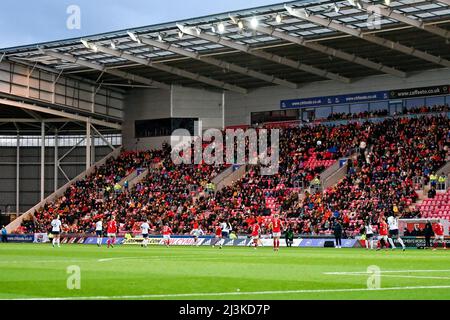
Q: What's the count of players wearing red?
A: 7